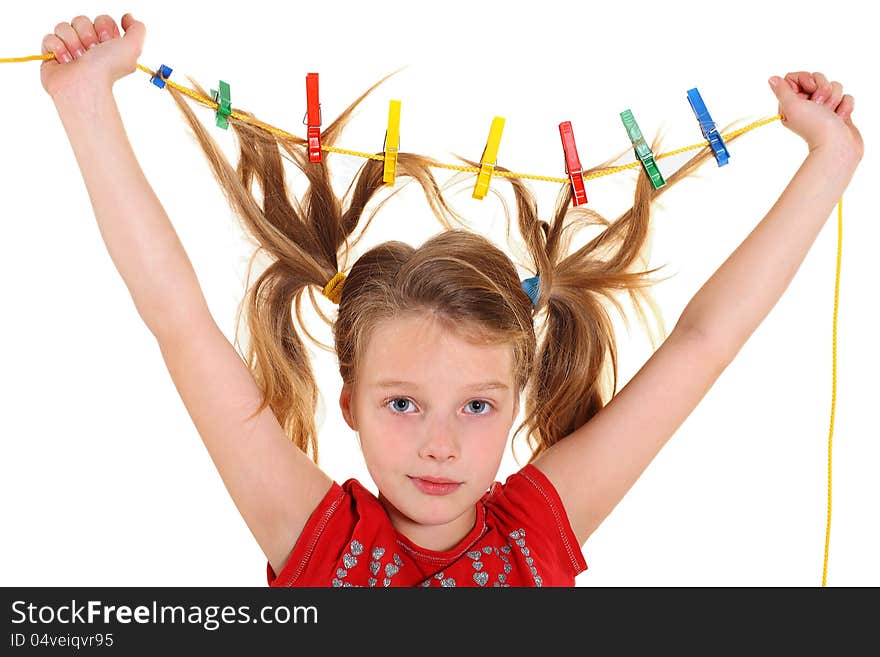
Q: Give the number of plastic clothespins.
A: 8